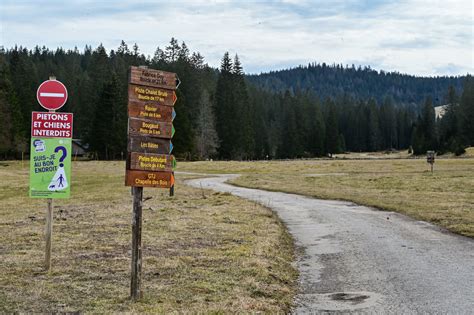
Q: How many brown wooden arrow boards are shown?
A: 7